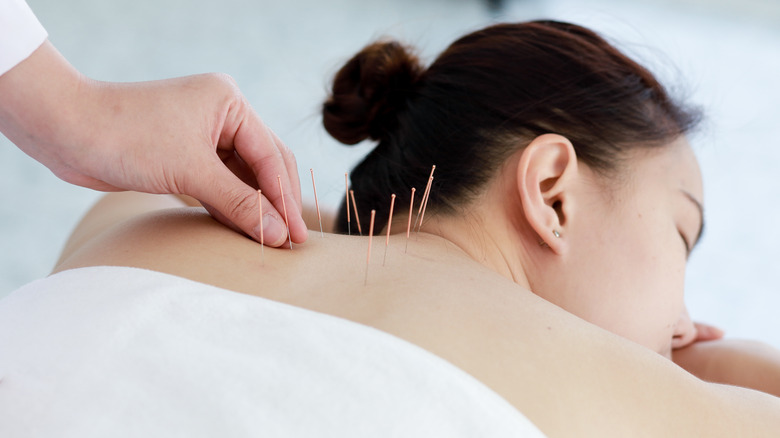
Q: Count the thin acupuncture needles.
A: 10